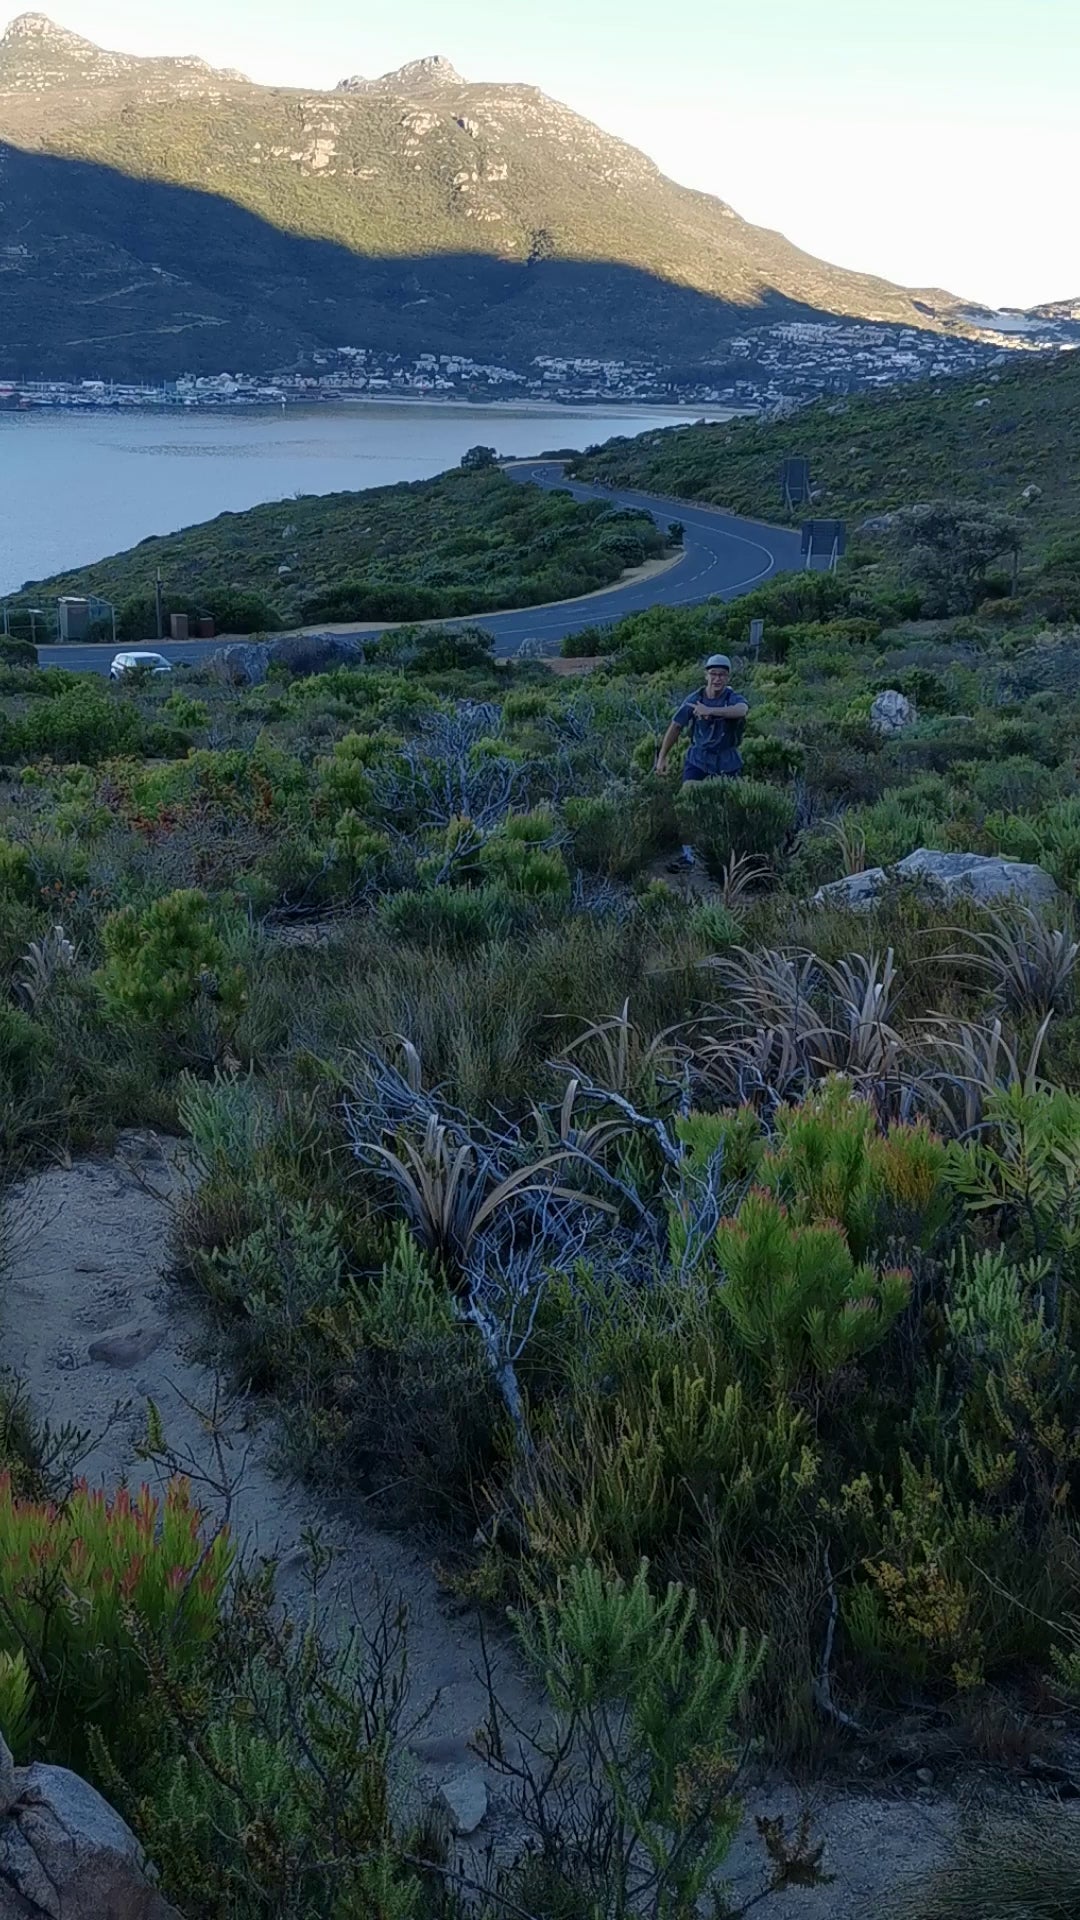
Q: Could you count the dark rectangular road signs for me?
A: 2